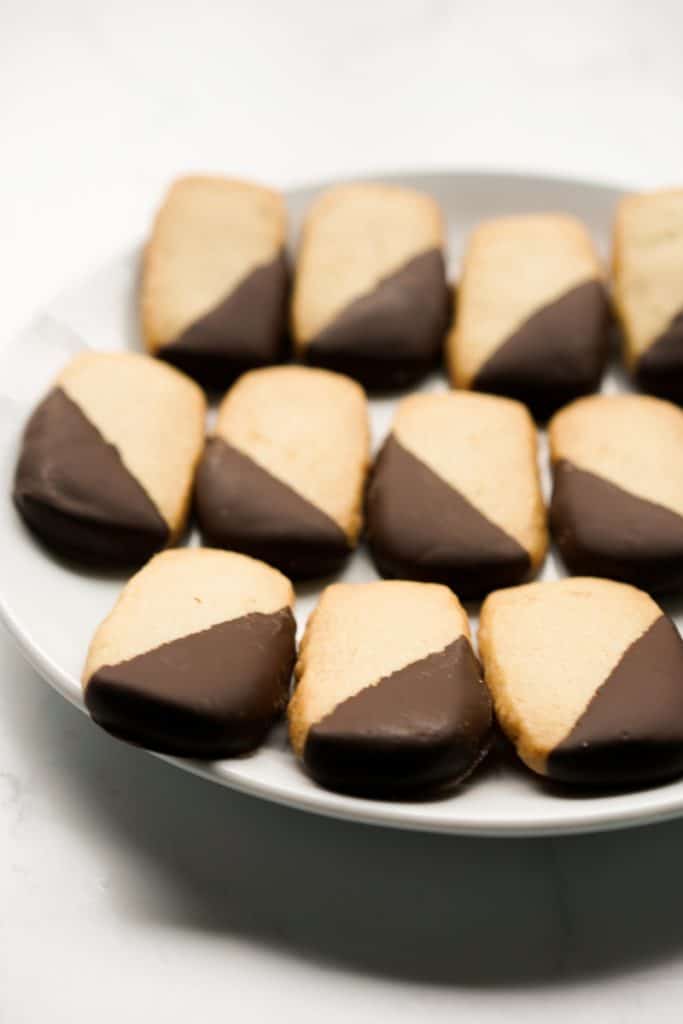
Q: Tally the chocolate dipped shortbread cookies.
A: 11